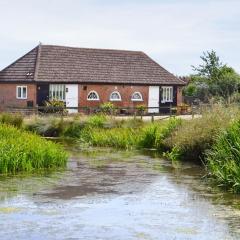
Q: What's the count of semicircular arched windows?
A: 3